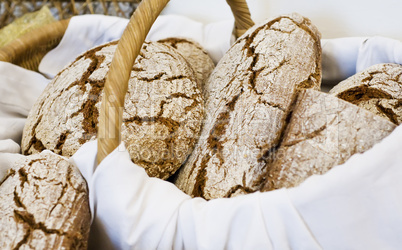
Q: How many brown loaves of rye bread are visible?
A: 6